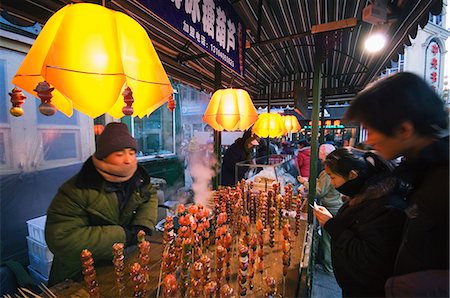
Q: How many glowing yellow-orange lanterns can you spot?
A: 4